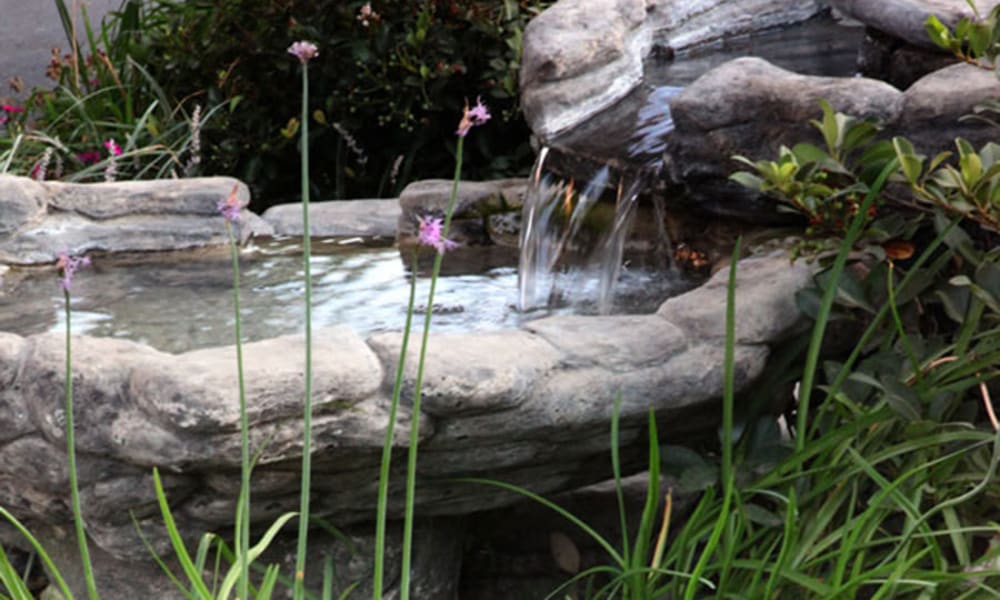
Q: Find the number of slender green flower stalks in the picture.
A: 5